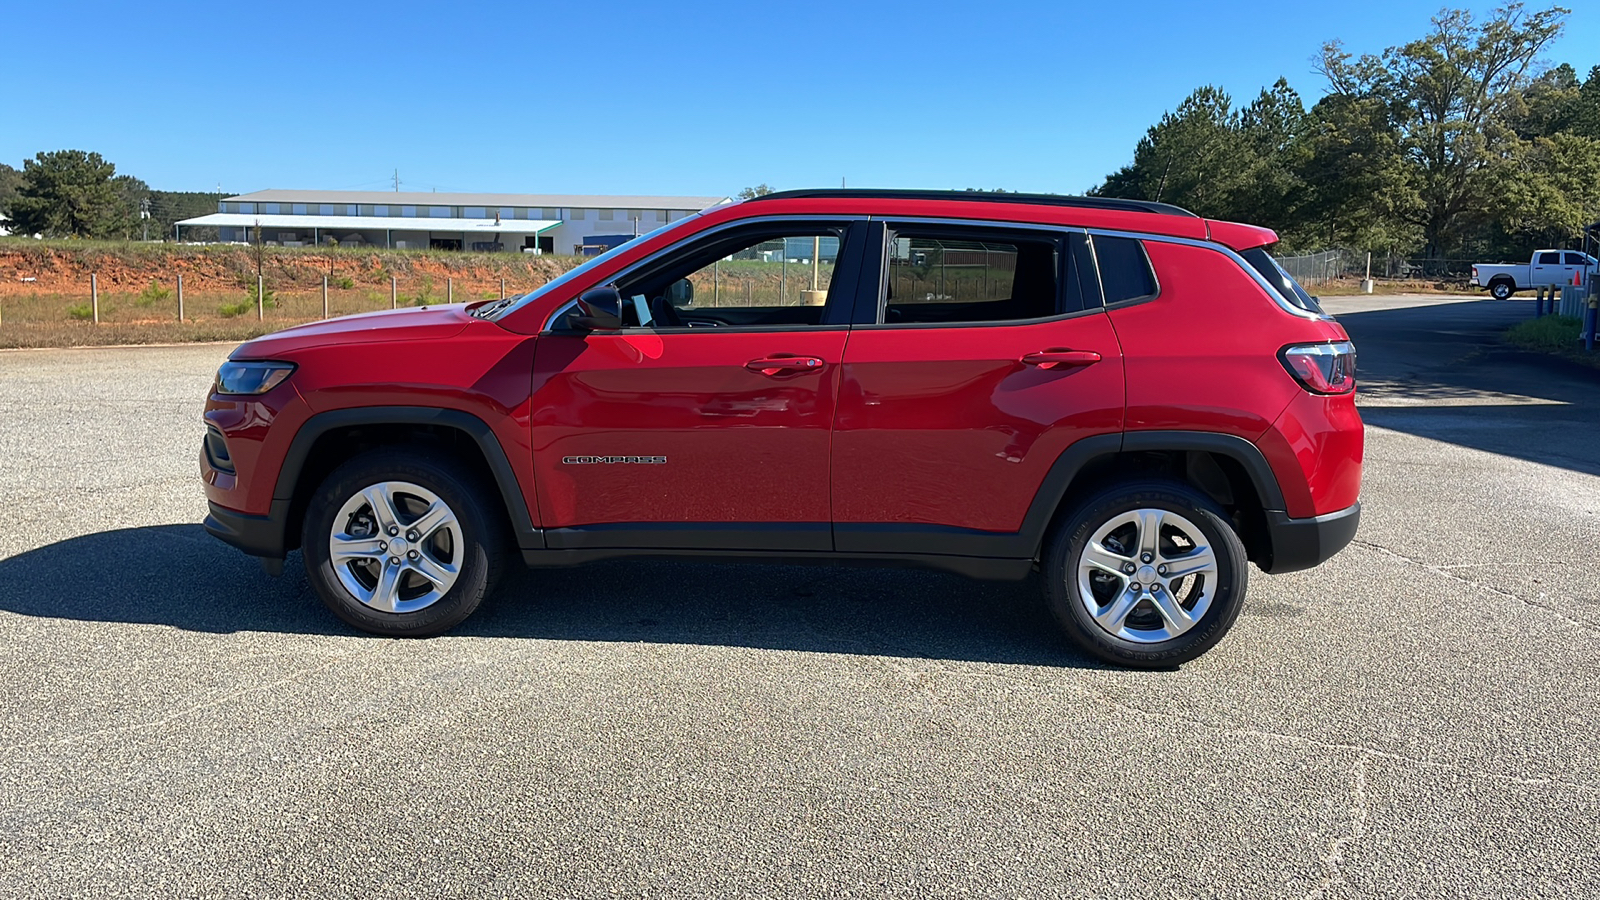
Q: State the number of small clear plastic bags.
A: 0